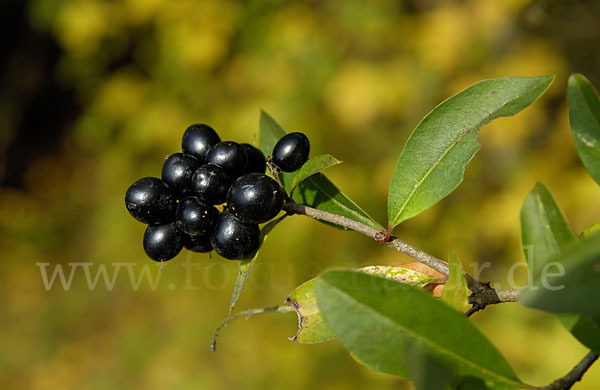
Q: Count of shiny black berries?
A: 12